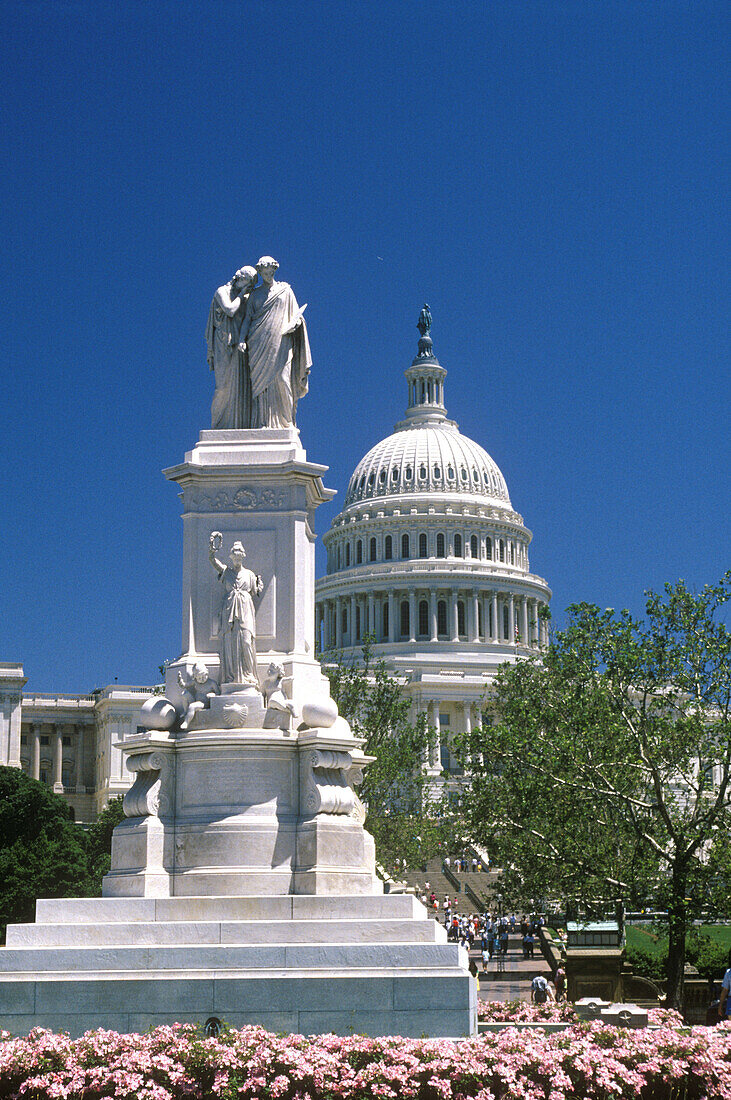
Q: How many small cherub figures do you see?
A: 2